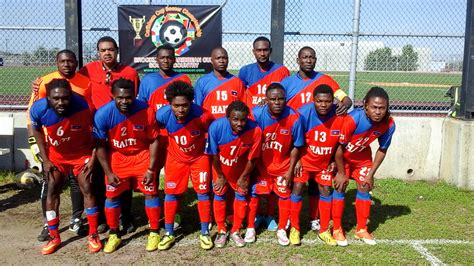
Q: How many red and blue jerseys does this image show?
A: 11